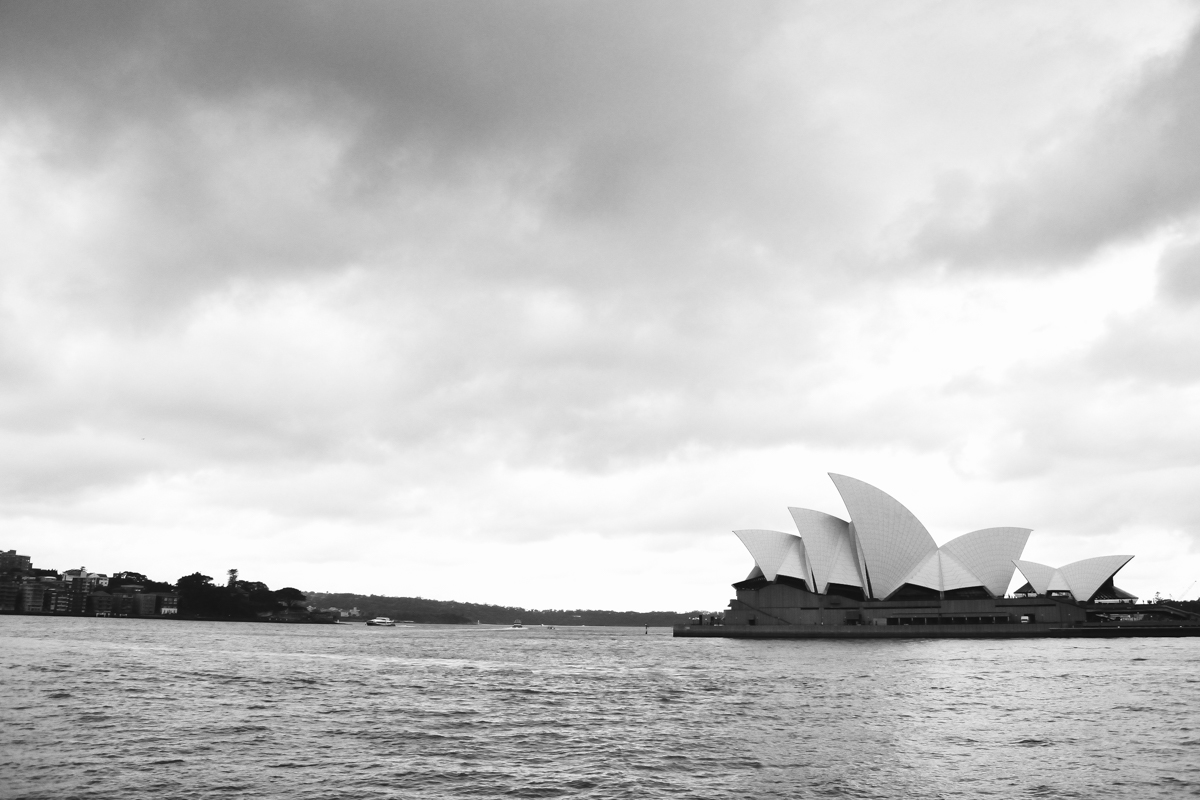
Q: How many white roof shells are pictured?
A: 6